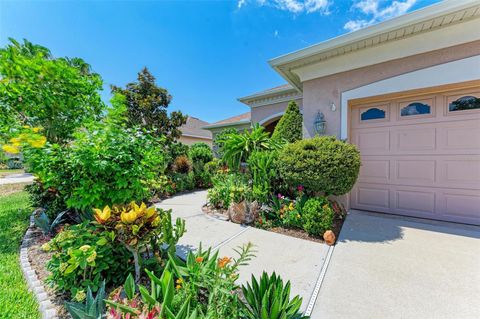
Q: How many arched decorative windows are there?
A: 3